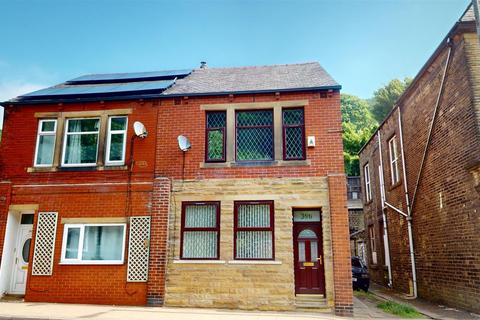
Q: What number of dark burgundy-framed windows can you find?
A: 5